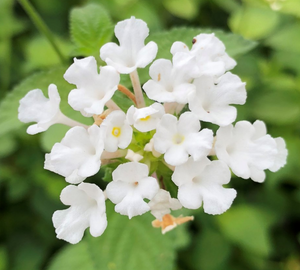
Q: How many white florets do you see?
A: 14